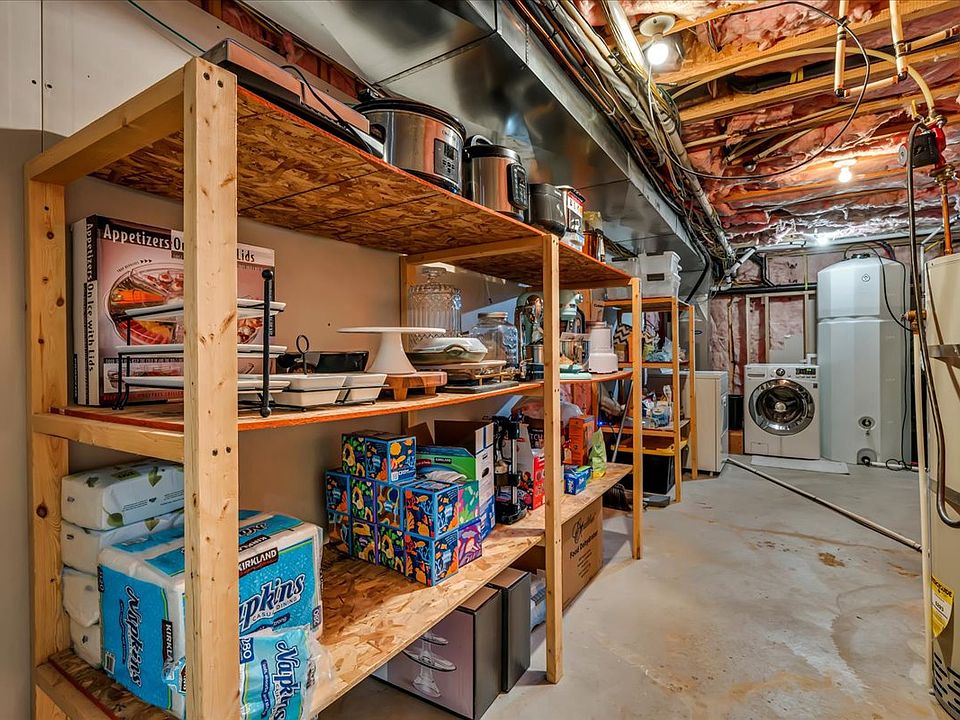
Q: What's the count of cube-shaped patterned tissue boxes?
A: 12